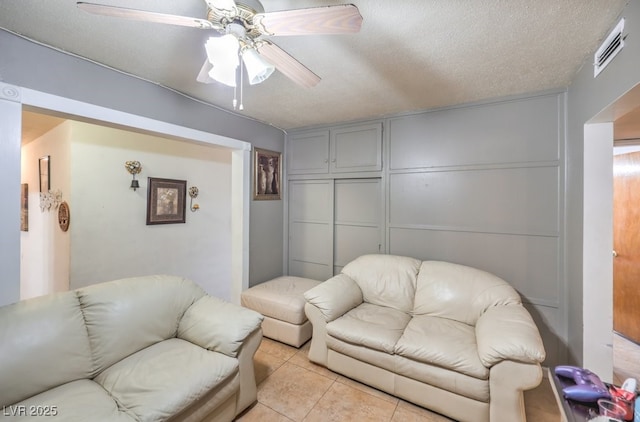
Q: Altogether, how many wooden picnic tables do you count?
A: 0